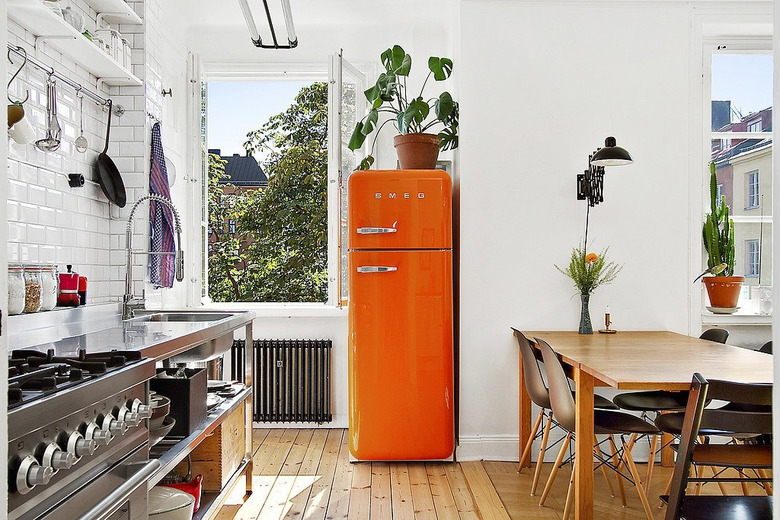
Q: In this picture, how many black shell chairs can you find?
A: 4